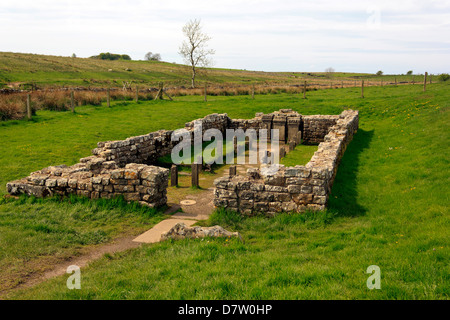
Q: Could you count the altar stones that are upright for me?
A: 3